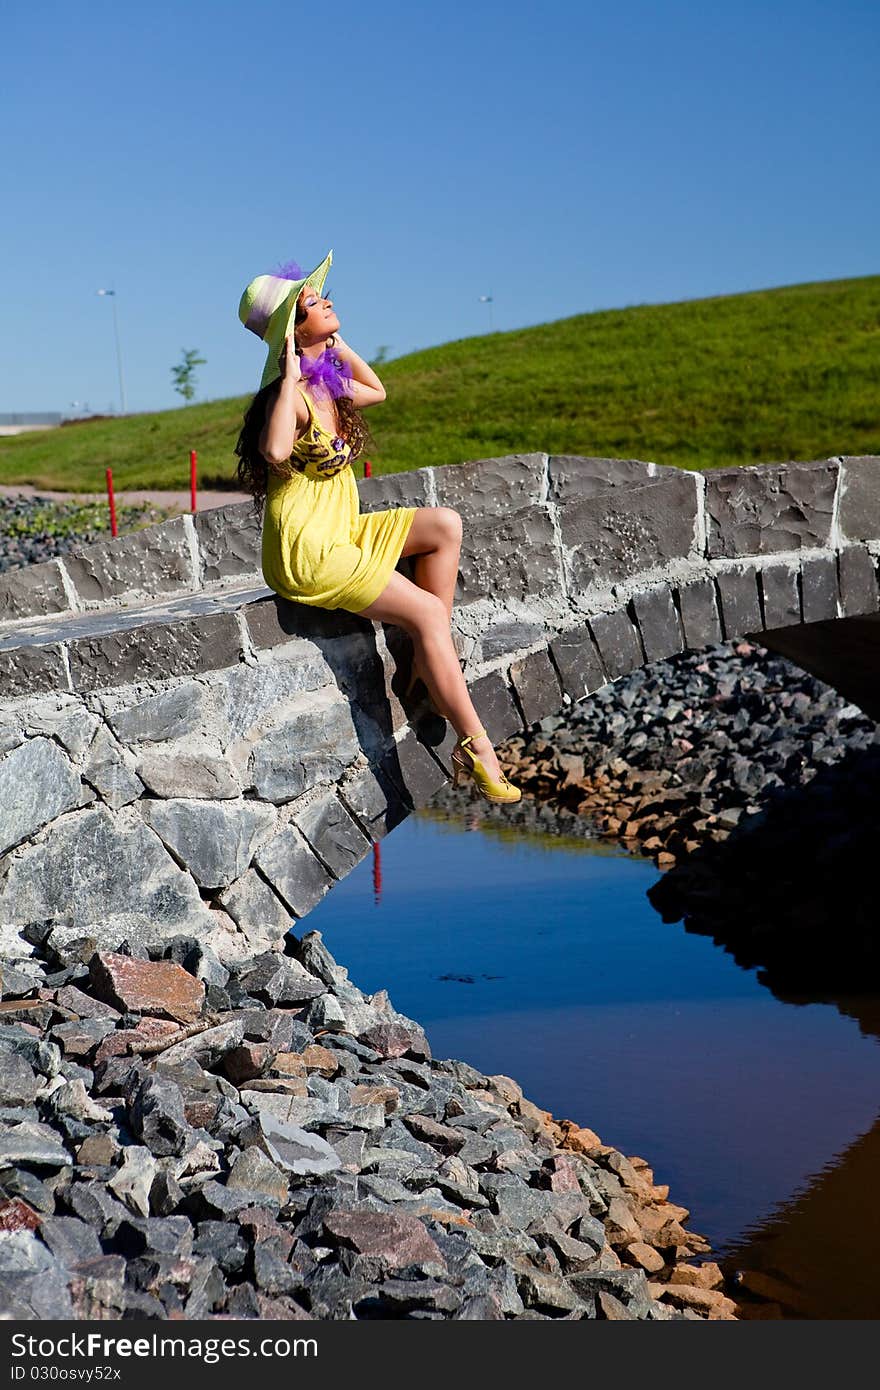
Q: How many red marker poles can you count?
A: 3